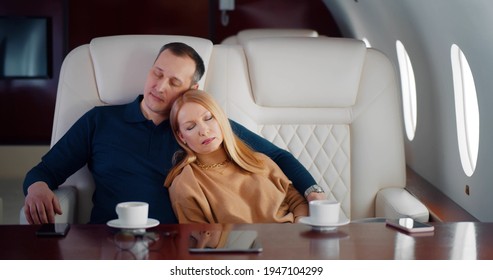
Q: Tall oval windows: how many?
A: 2